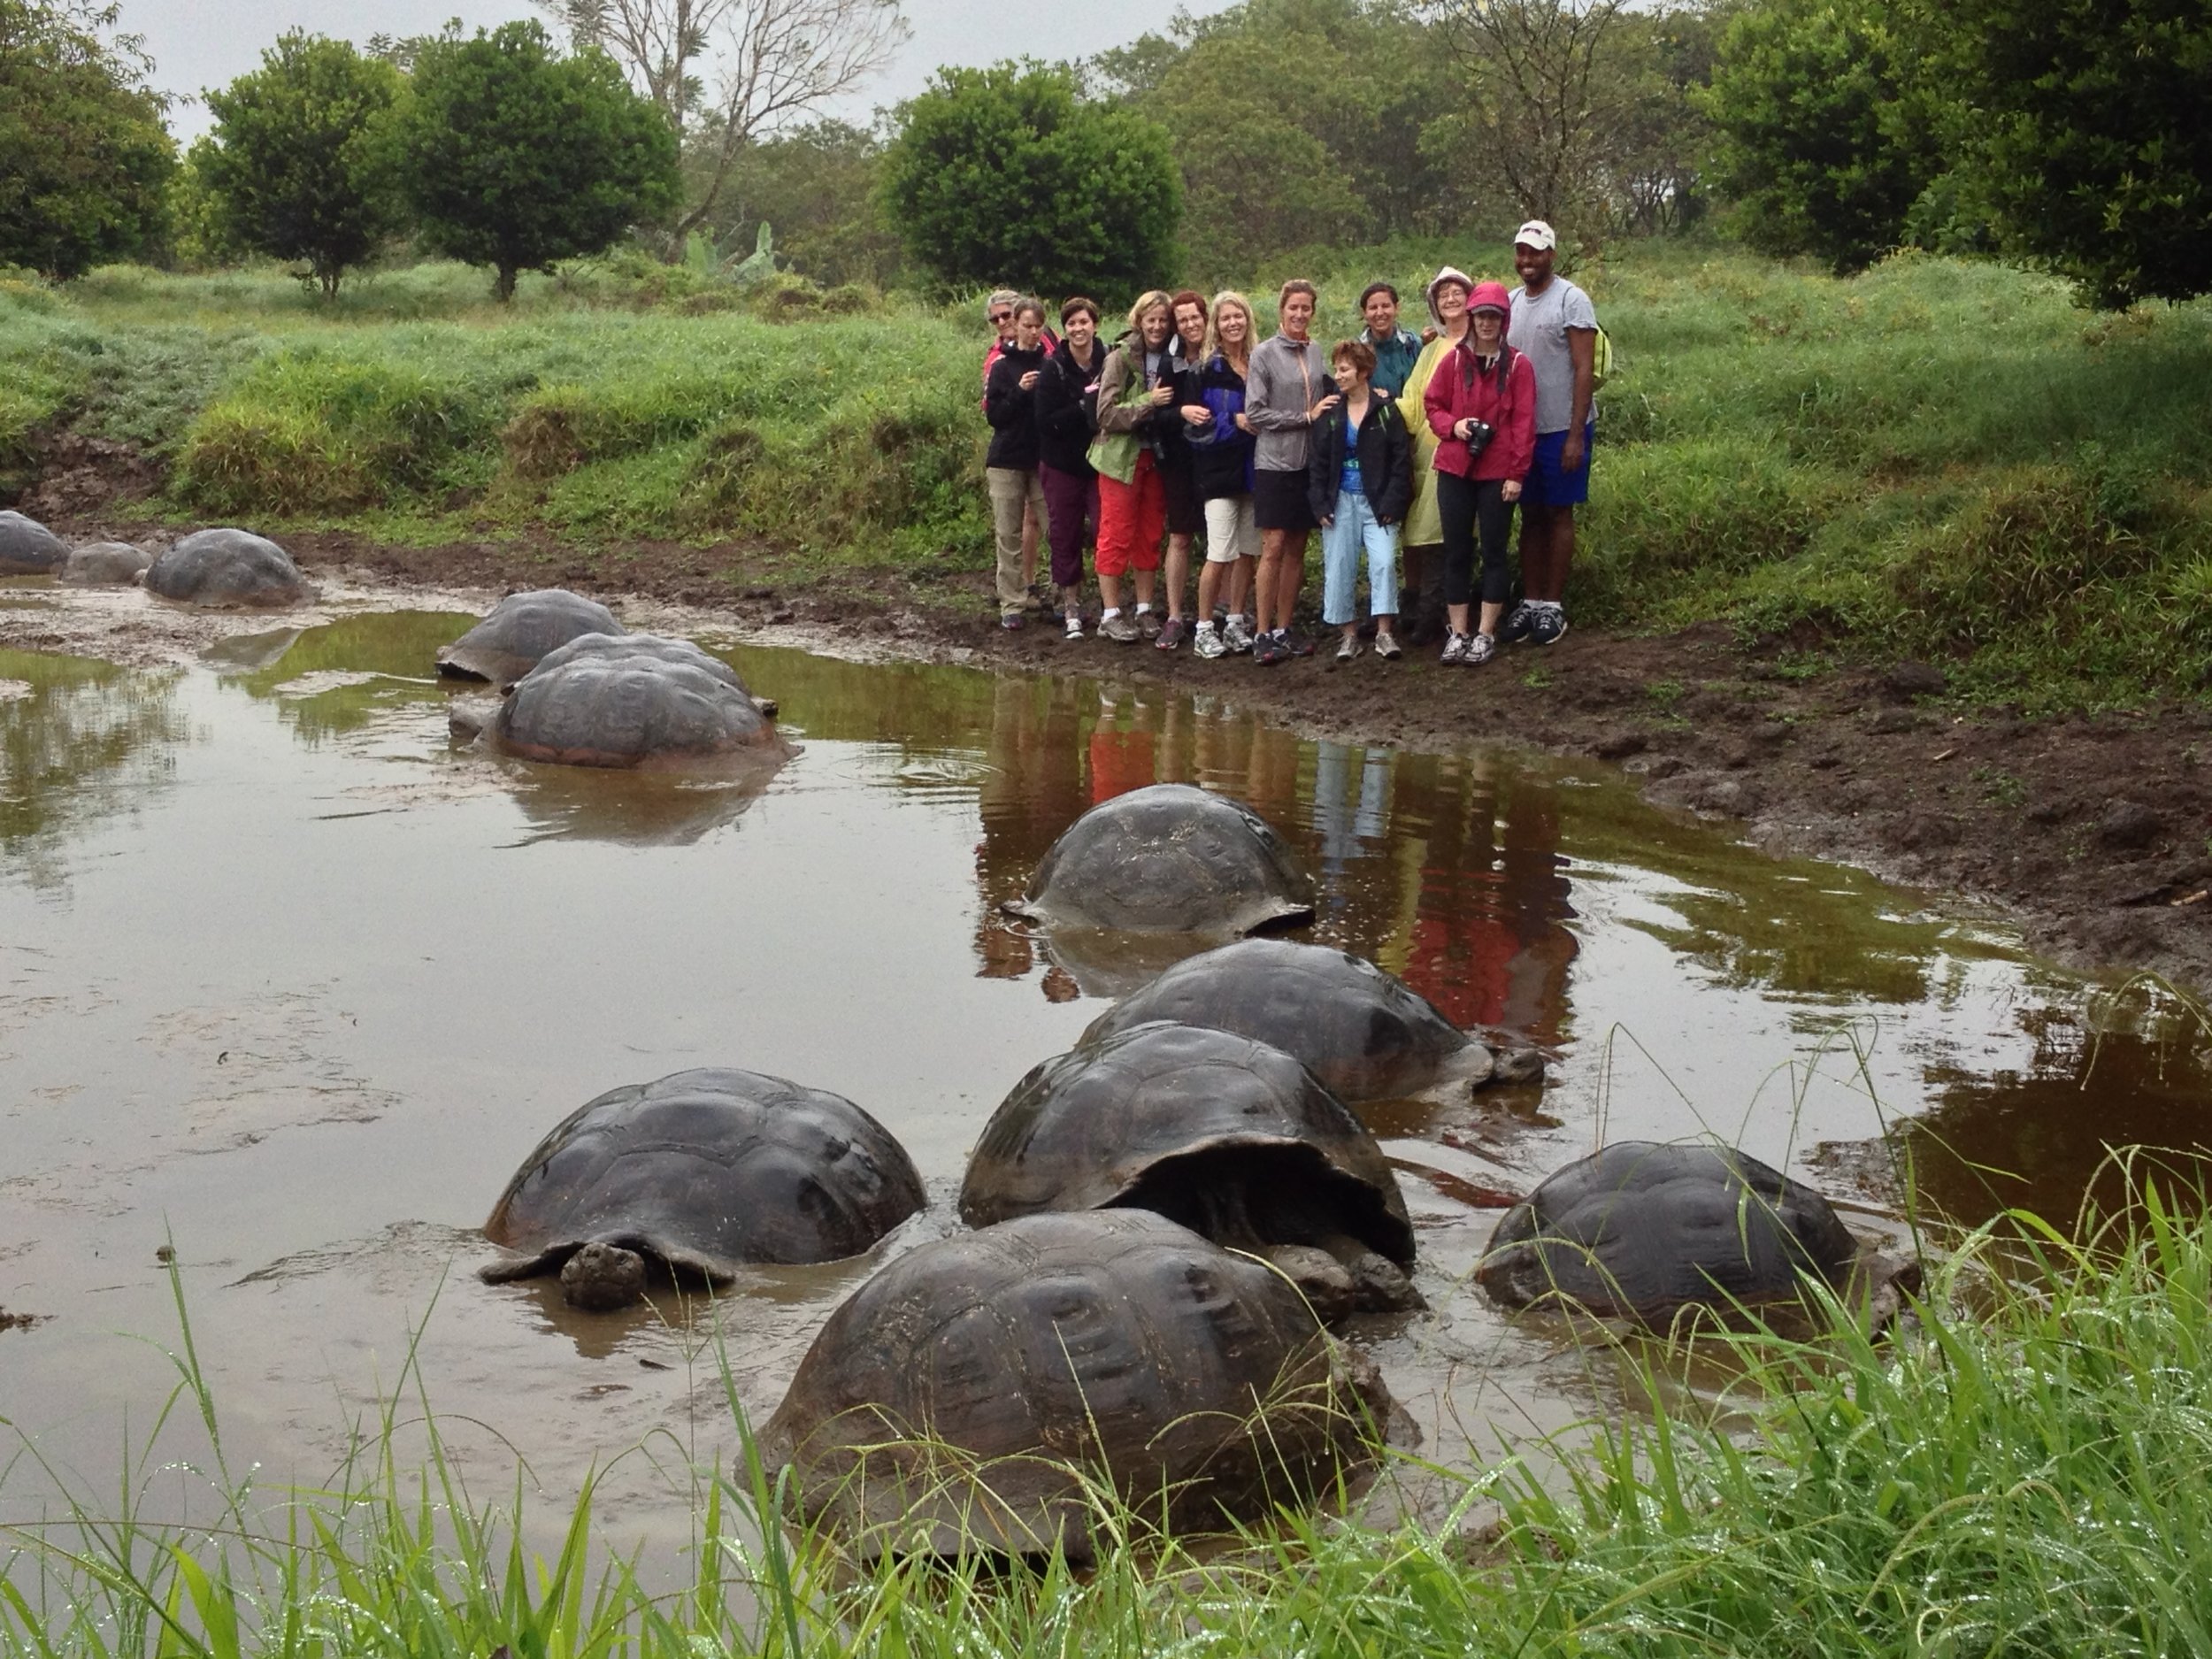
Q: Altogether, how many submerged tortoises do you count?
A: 12